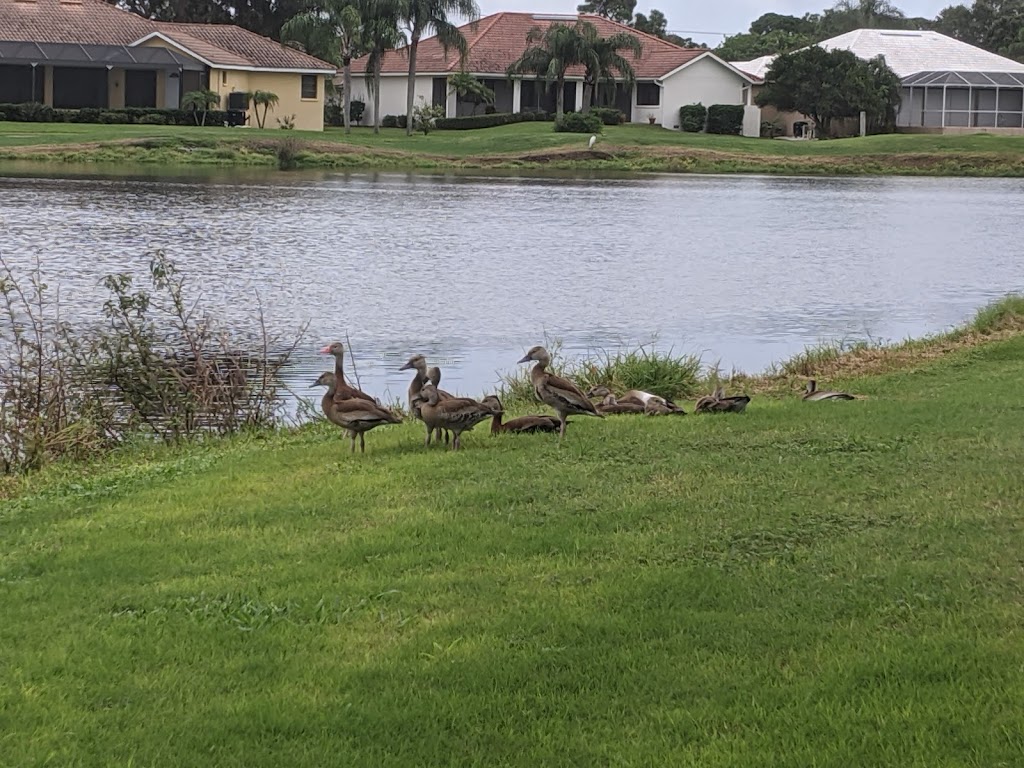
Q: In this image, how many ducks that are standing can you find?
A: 6